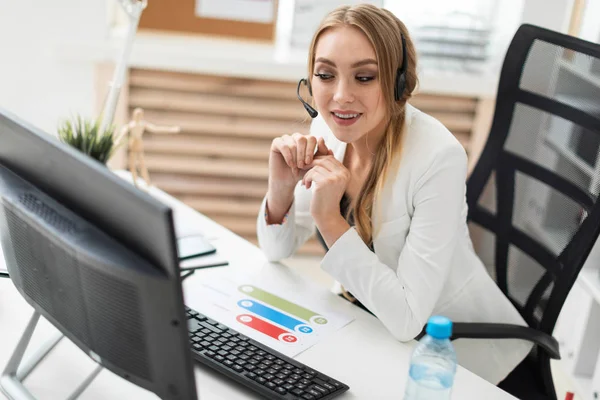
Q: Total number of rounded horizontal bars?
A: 3